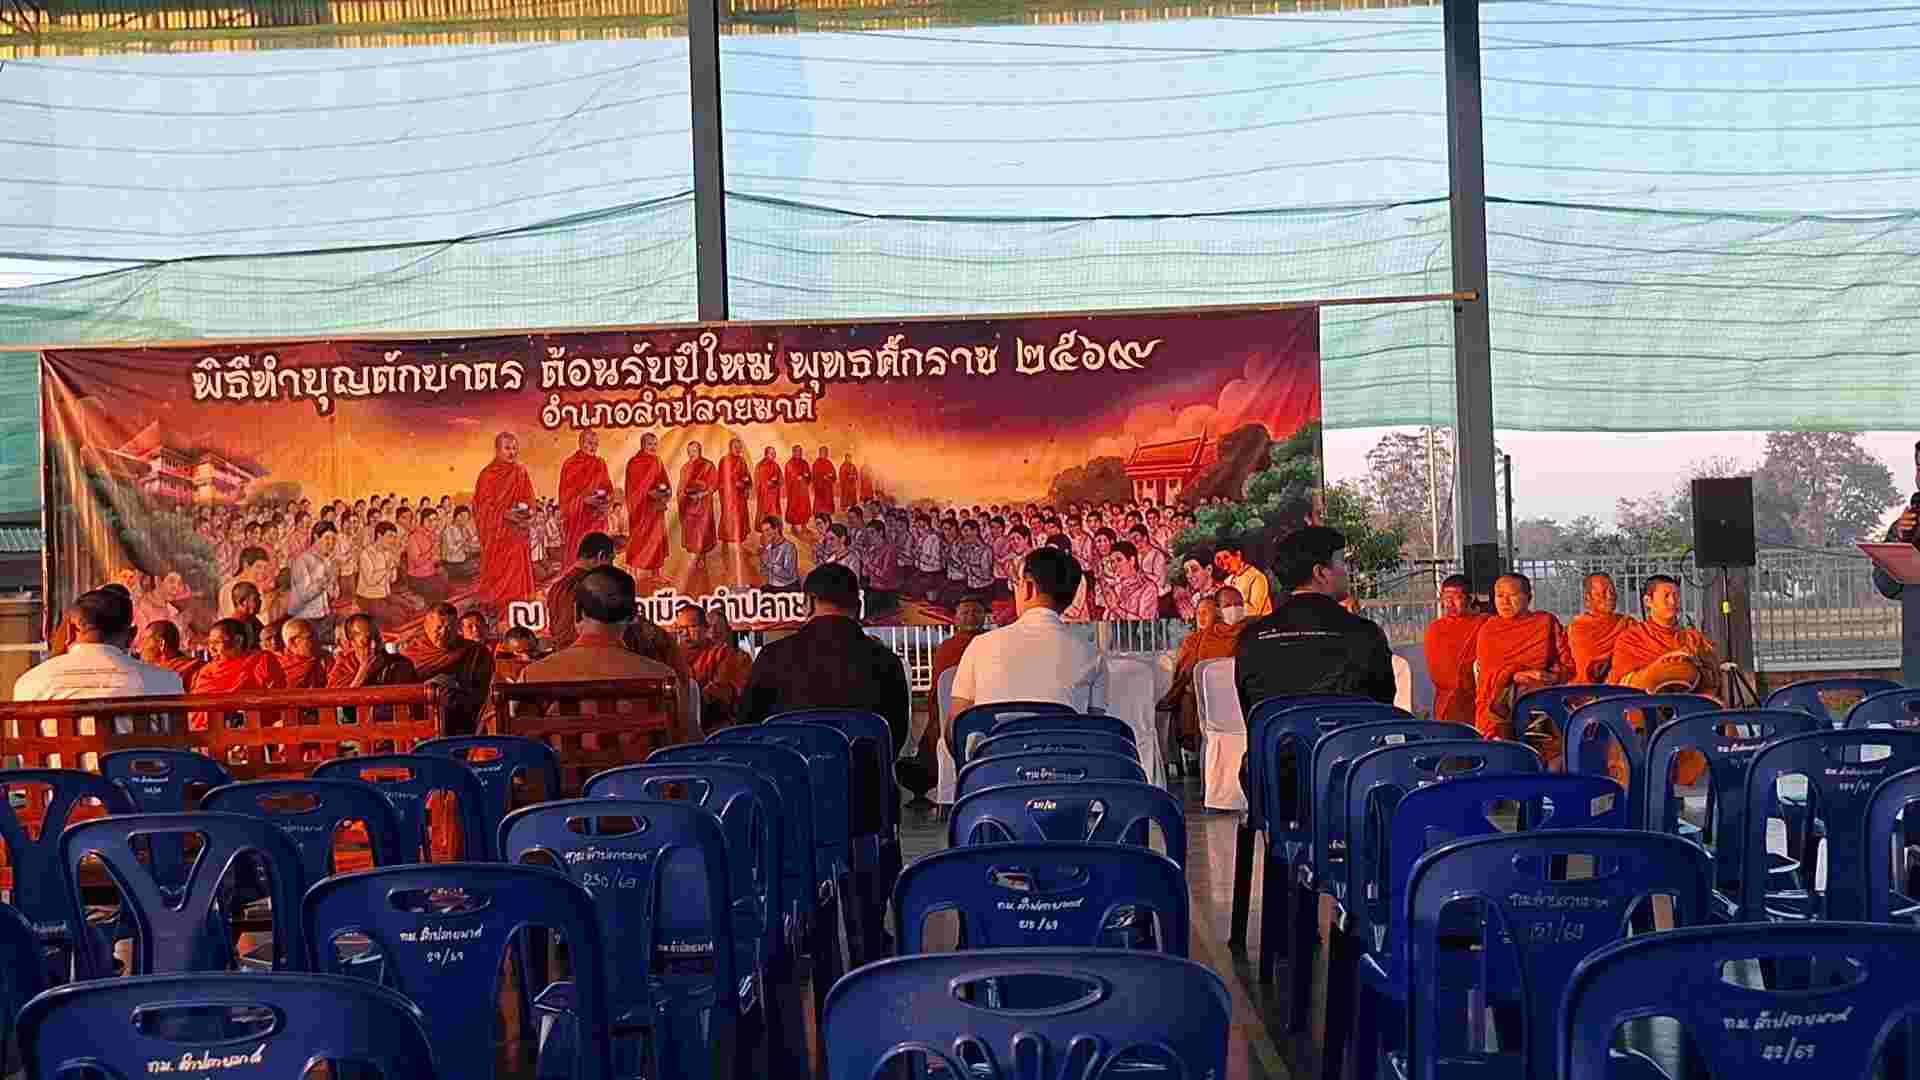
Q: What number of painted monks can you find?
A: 9